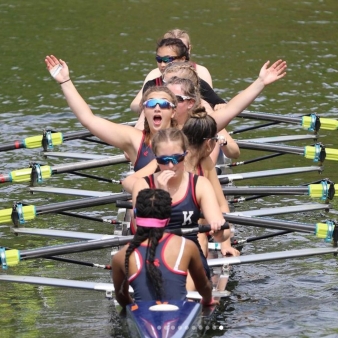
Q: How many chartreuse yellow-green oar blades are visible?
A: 8